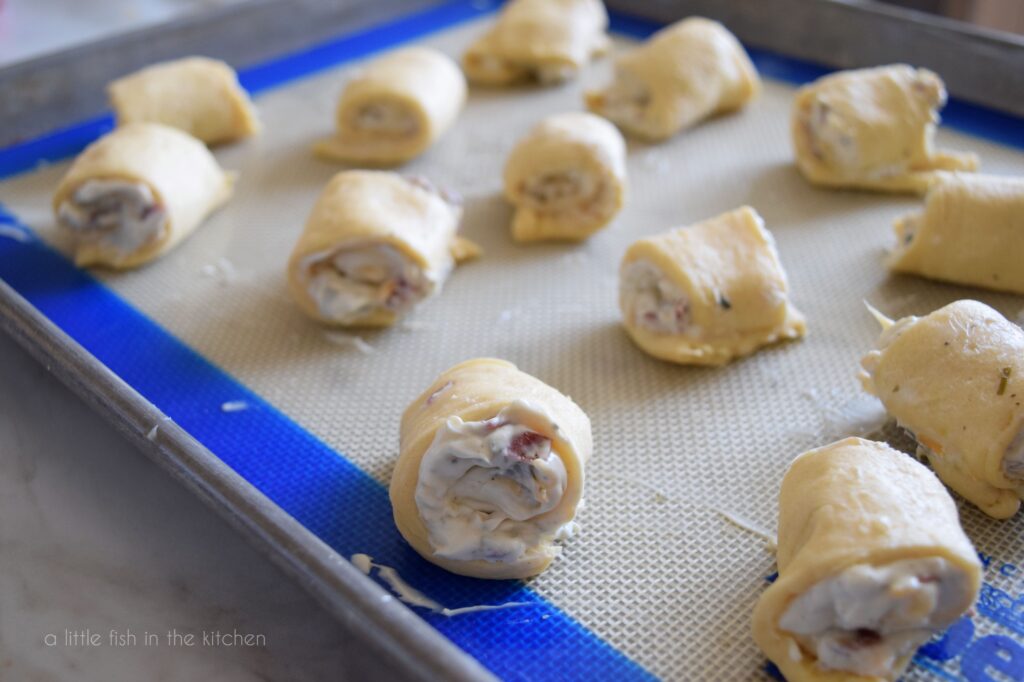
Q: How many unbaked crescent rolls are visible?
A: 13